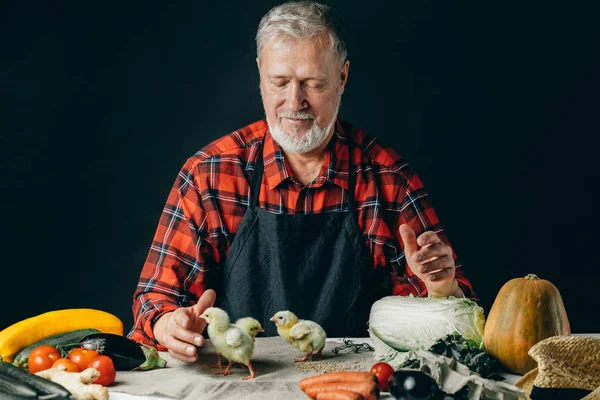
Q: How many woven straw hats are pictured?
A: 1